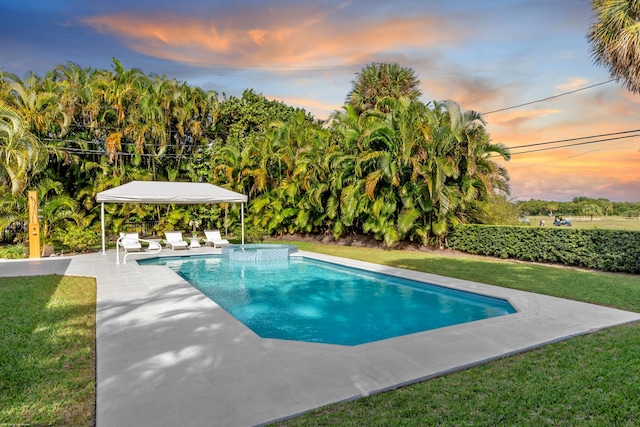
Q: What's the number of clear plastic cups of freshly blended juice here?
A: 0